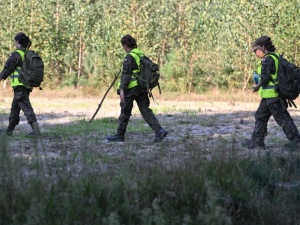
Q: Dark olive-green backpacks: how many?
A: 3